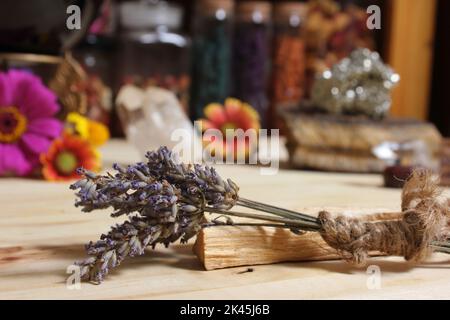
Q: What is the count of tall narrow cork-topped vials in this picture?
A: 3